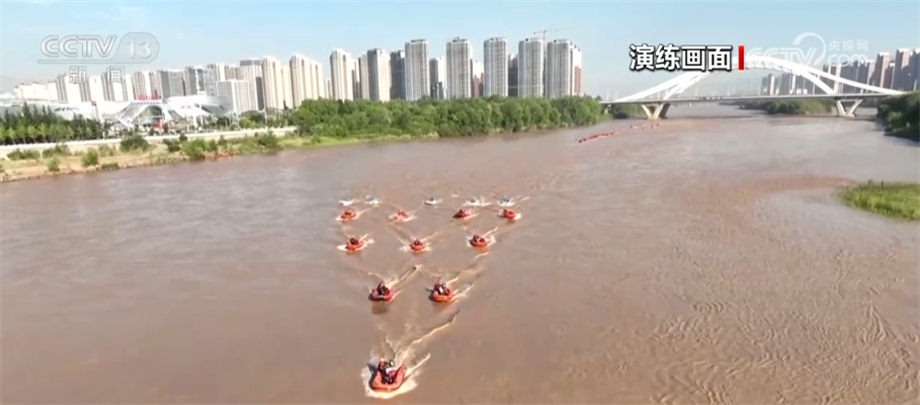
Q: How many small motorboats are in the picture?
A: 15